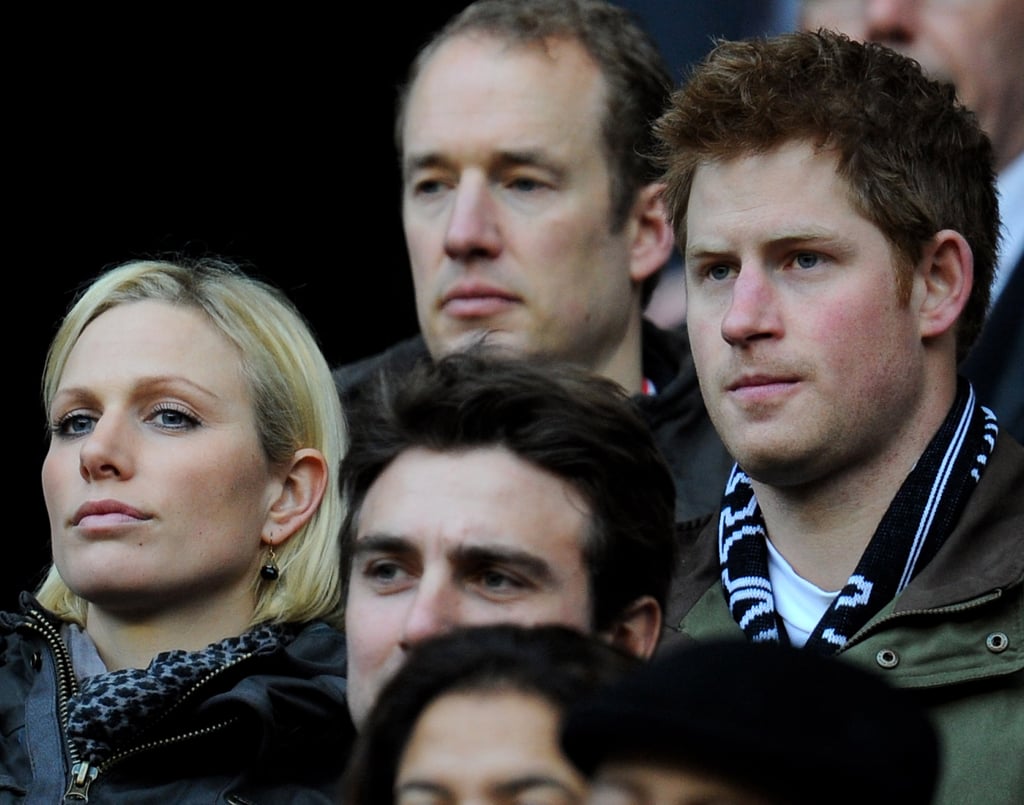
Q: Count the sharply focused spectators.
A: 2